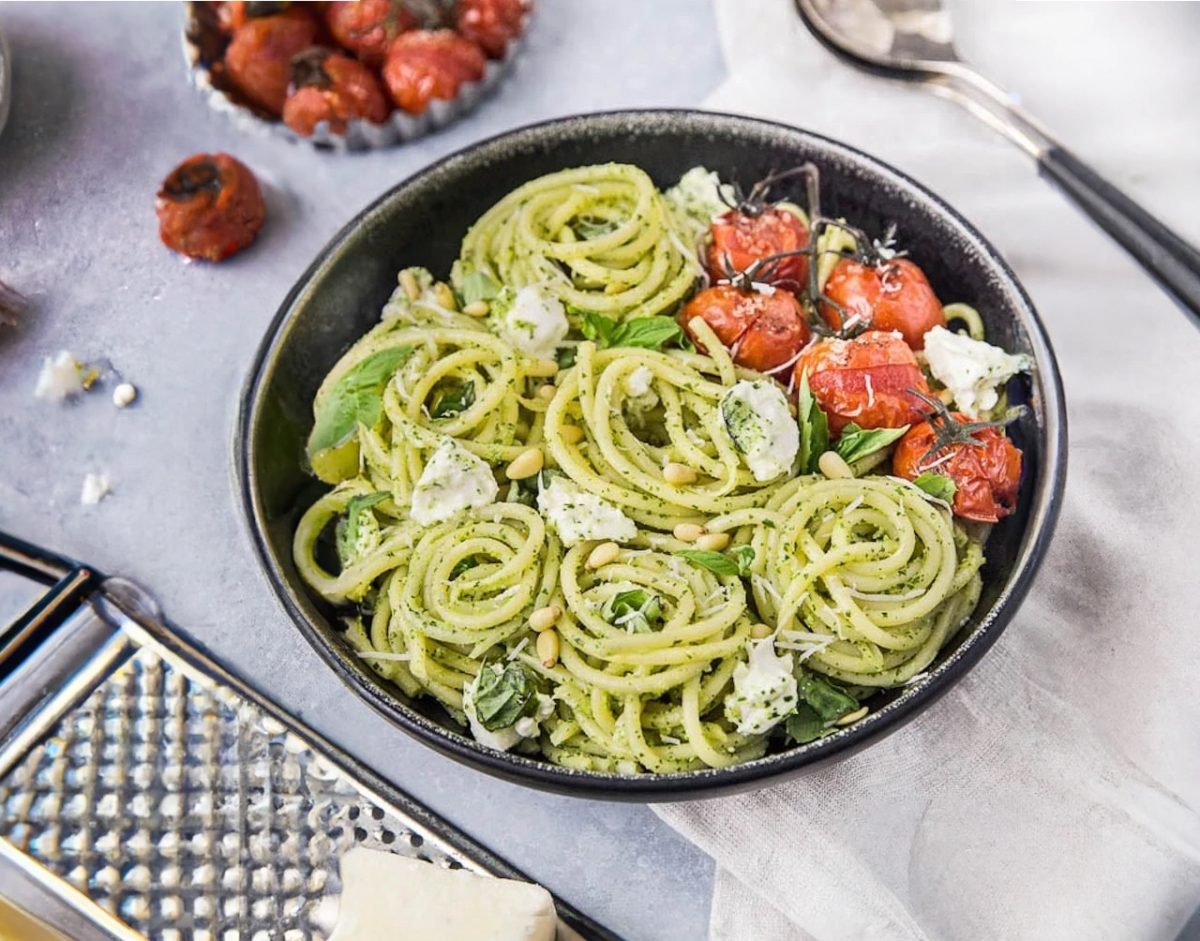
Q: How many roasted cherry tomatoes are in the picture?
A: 12